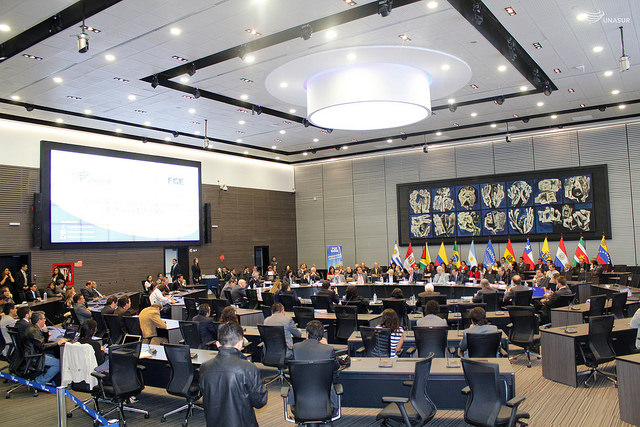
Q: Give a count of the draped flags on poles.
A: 13